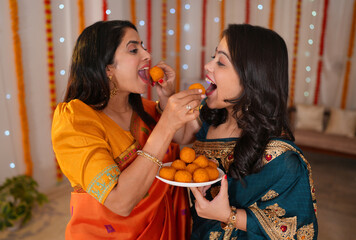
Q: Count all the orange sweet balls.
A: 11